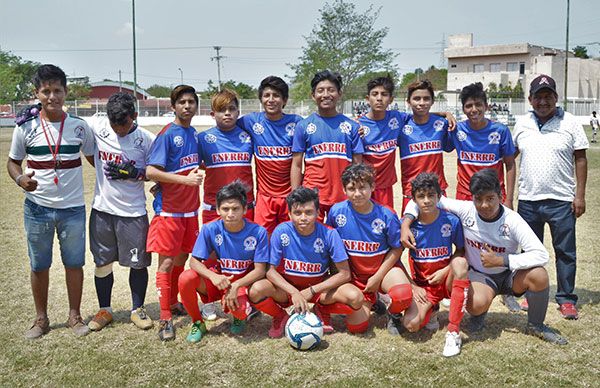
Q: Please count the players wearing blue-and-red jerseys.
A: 11